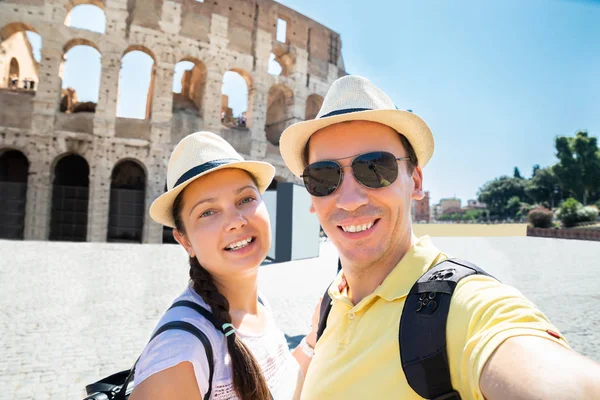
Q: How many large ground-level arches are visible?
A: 3